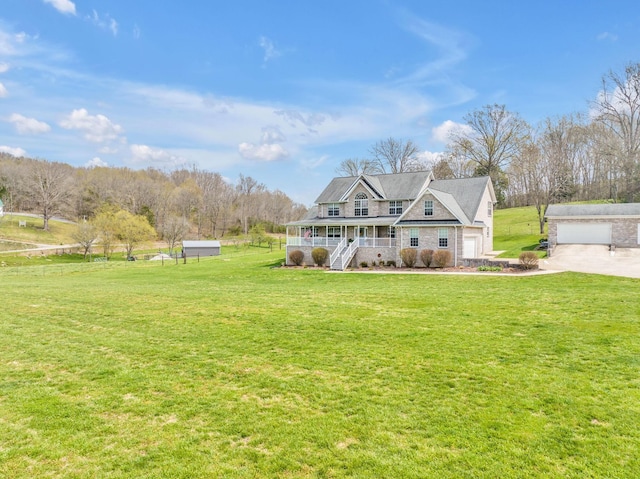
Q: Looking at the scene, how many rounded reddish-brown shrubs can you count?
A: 6